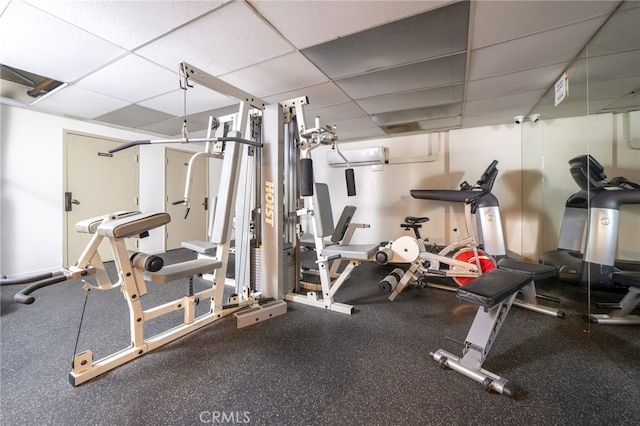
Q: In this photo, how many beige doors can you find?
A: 2